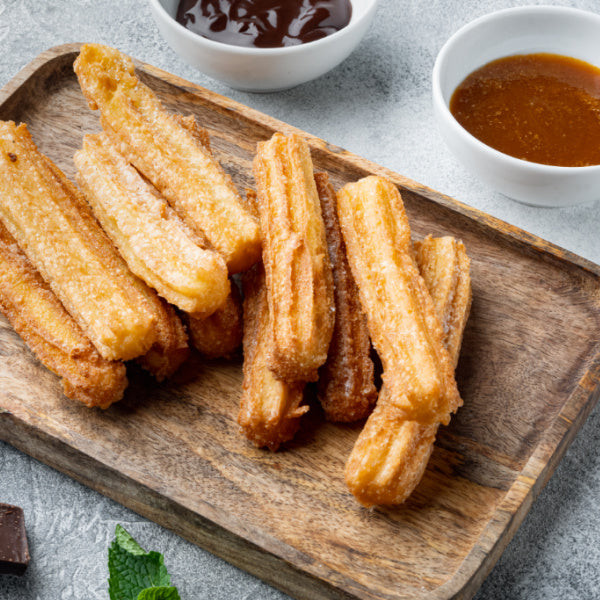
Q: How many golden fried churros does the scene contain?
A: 11